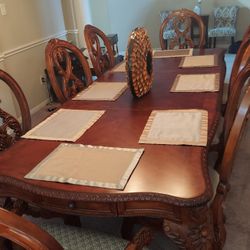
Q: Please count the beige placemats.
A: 8